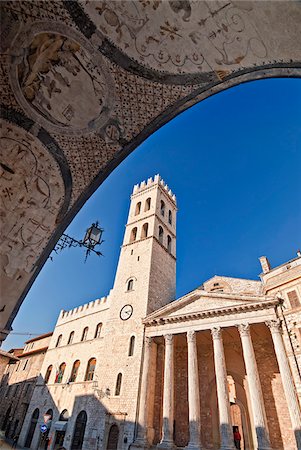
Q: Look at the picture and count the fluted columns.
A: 6